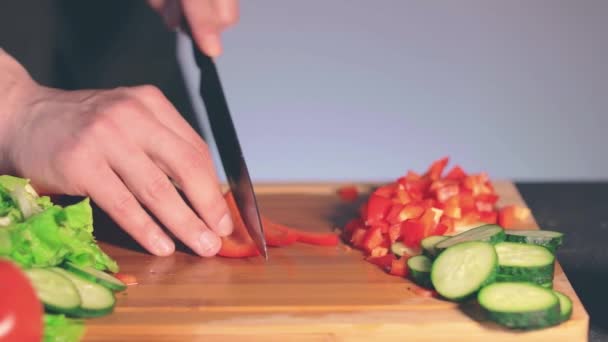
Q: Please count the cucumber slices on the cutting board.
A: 11